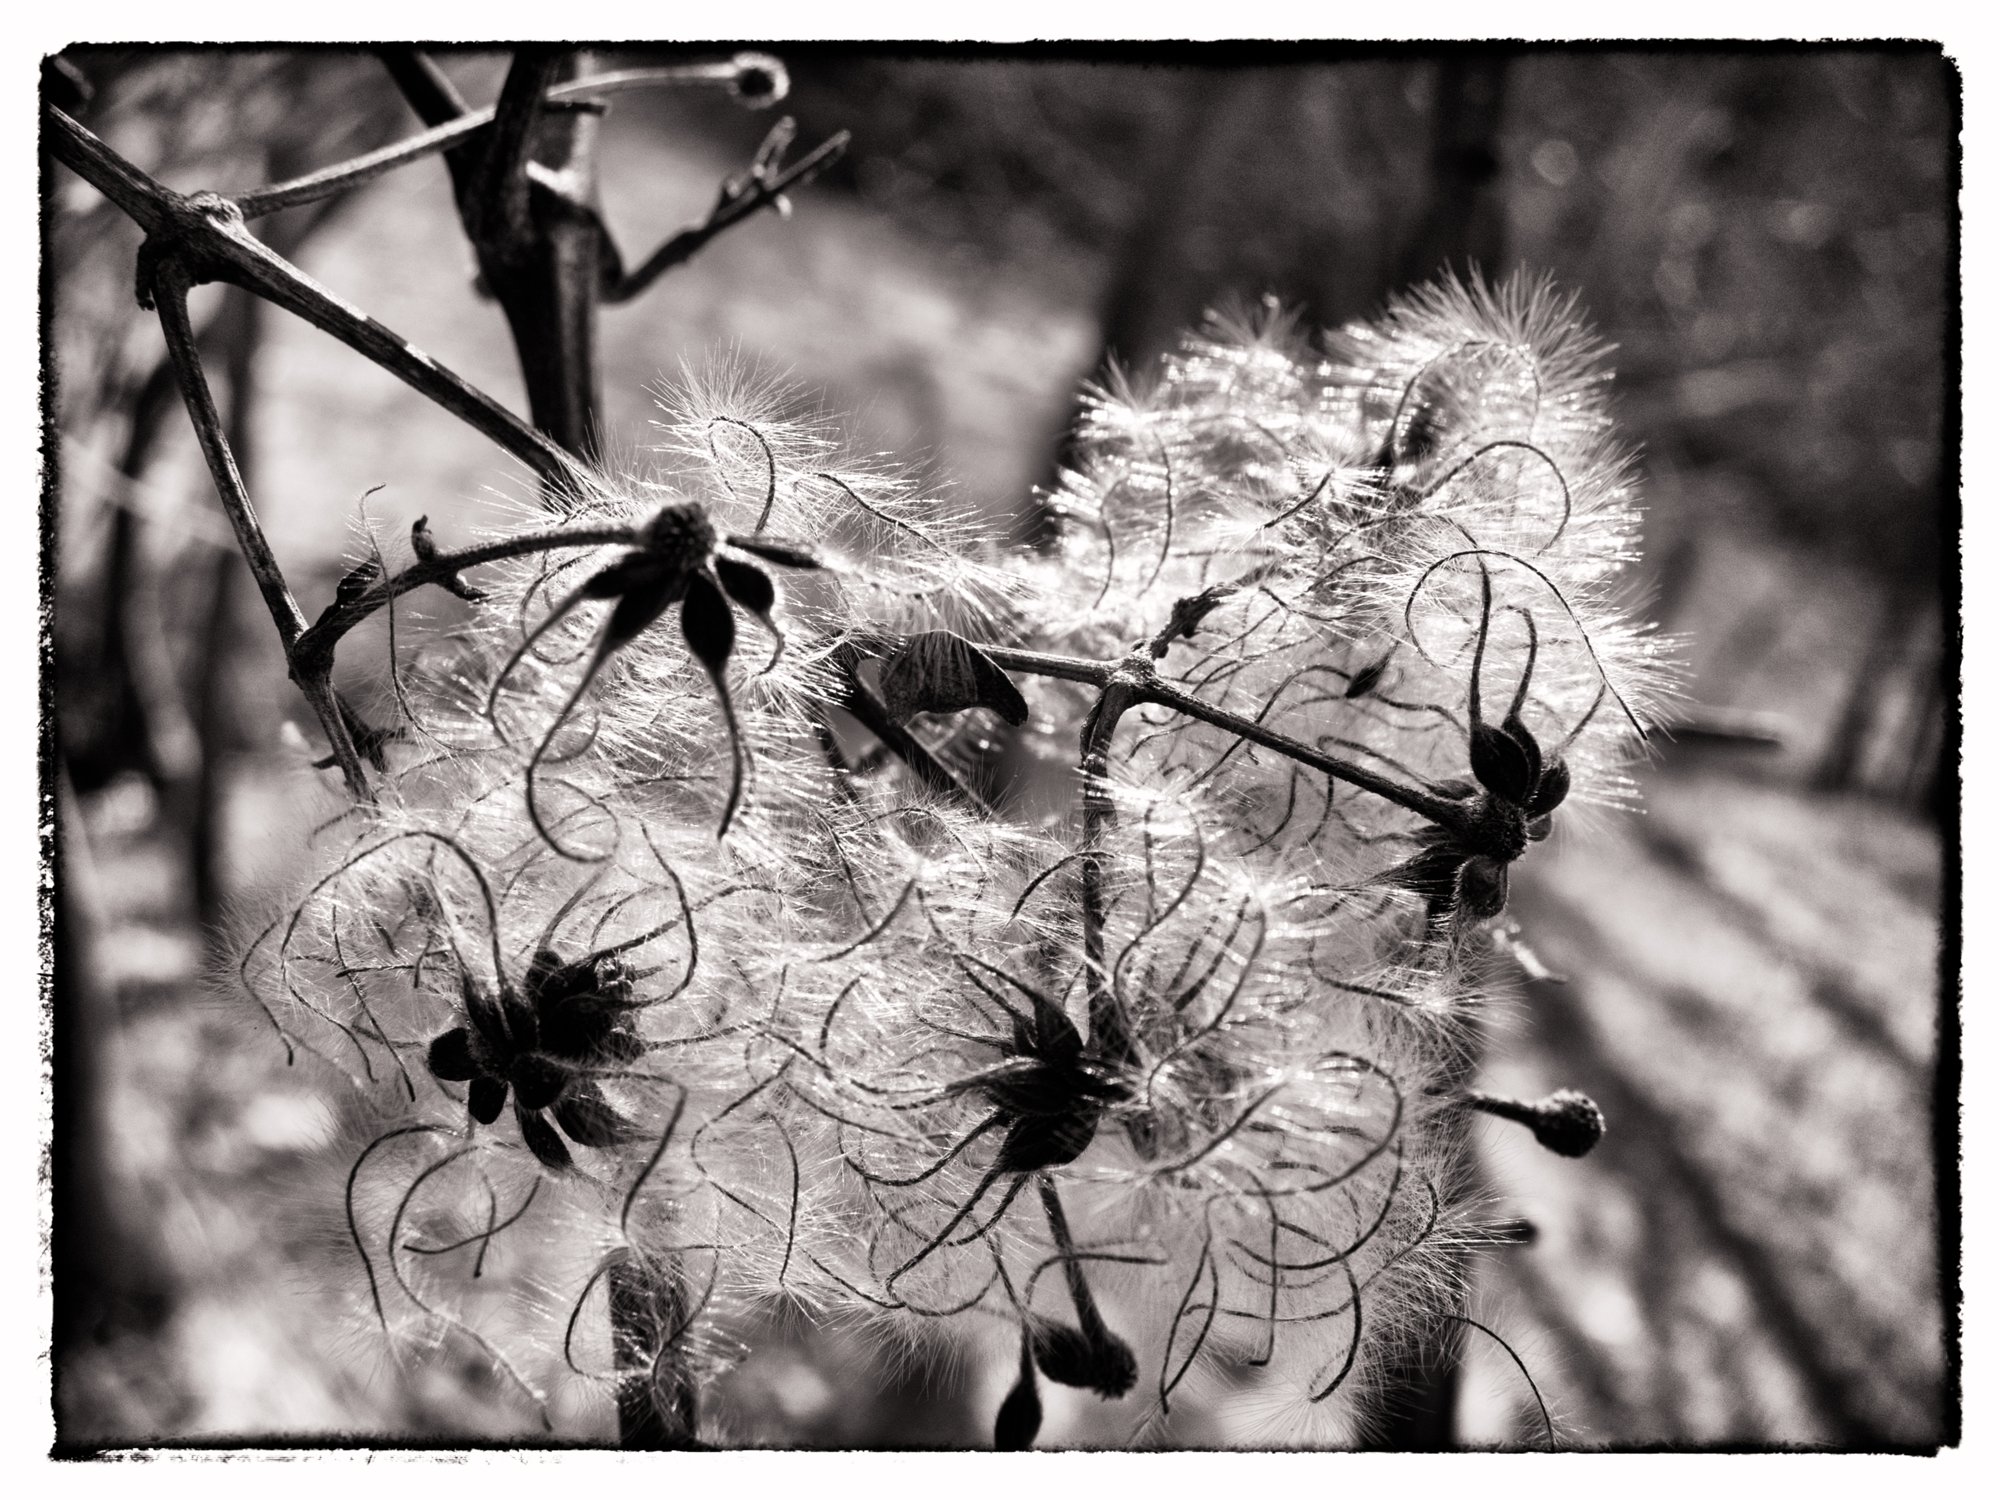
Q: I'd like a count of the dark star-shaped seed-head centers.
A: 4